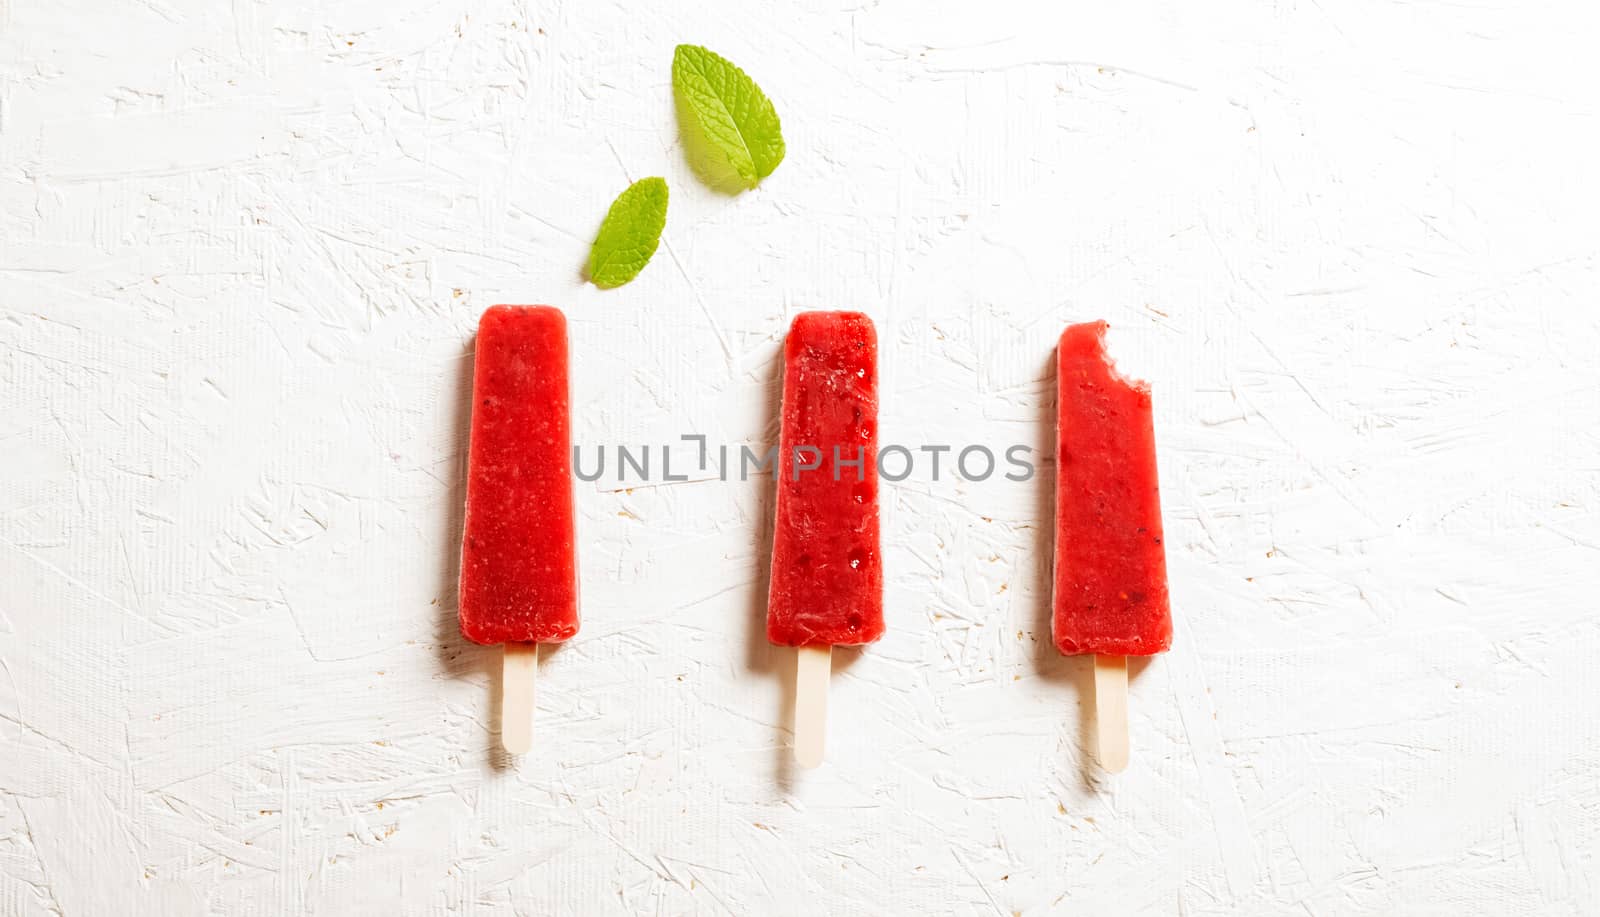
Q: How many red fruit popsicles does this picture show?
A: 3